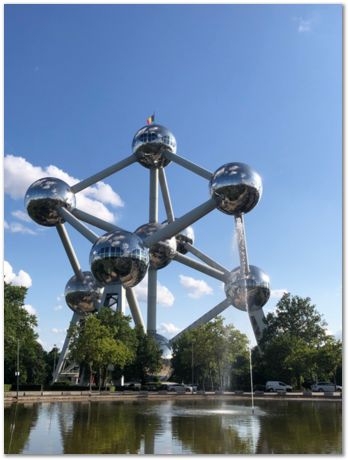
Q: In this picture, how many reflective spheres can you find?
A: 9